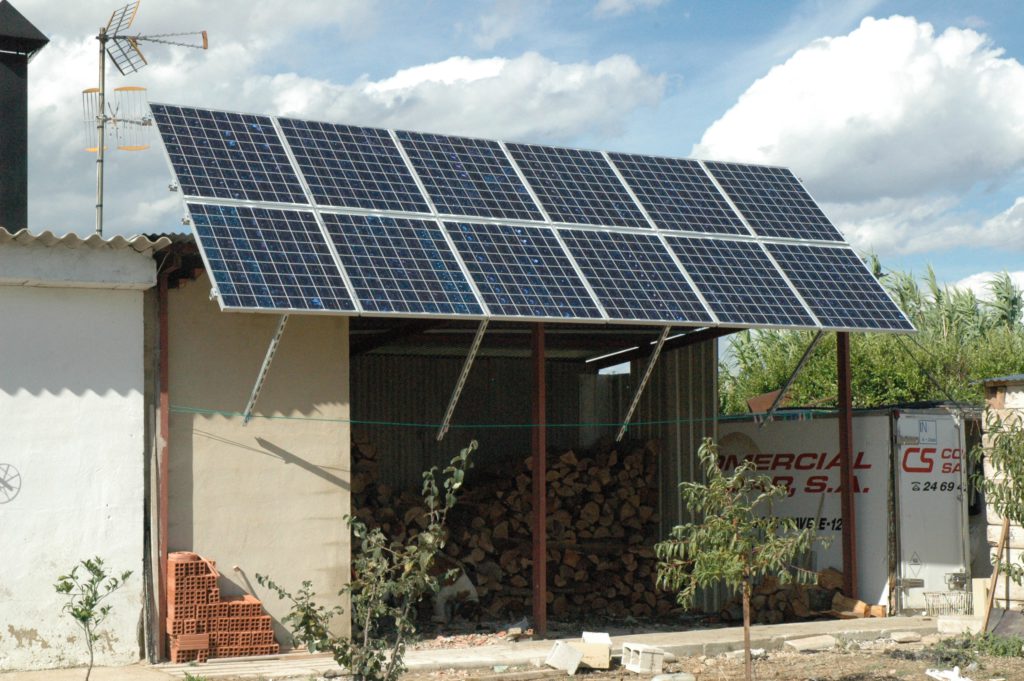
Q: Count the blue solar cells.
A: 12